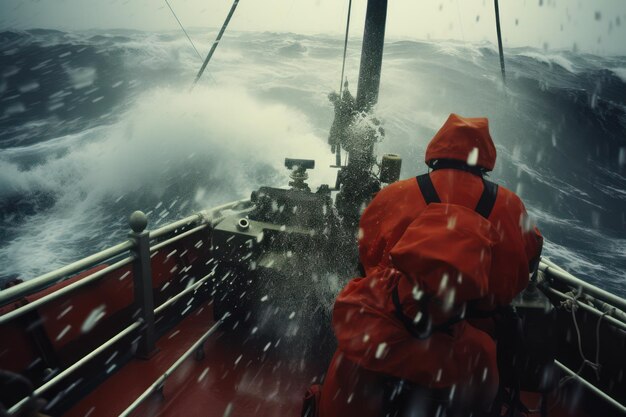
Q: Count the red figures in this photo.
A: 2